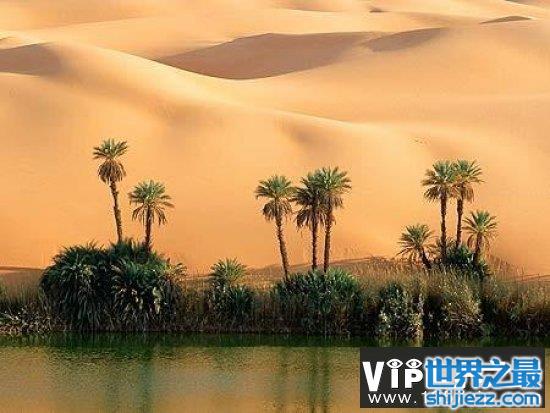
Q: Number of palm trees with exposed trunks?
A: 9